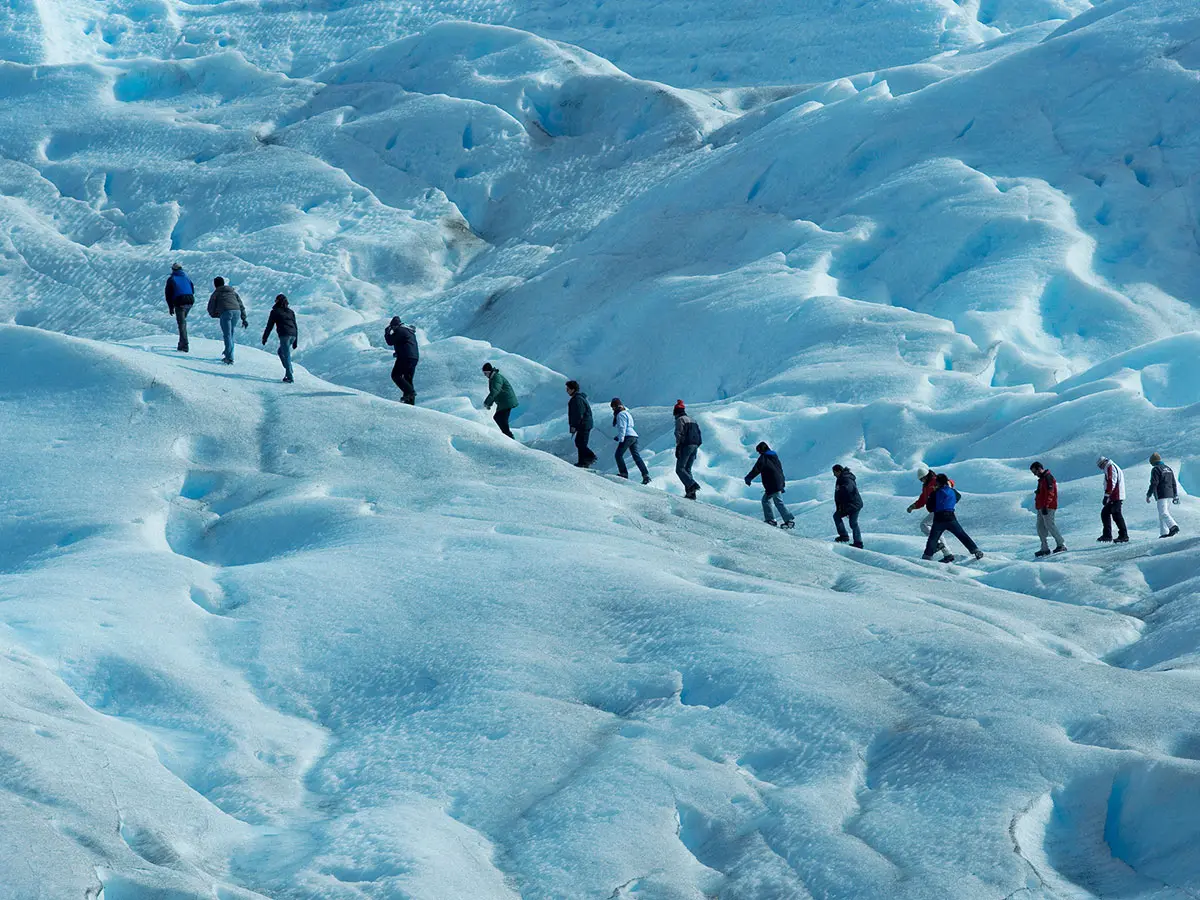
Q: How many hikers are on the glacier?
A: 15